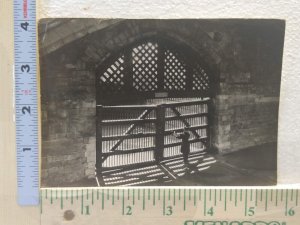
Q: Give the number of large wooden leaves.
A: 2